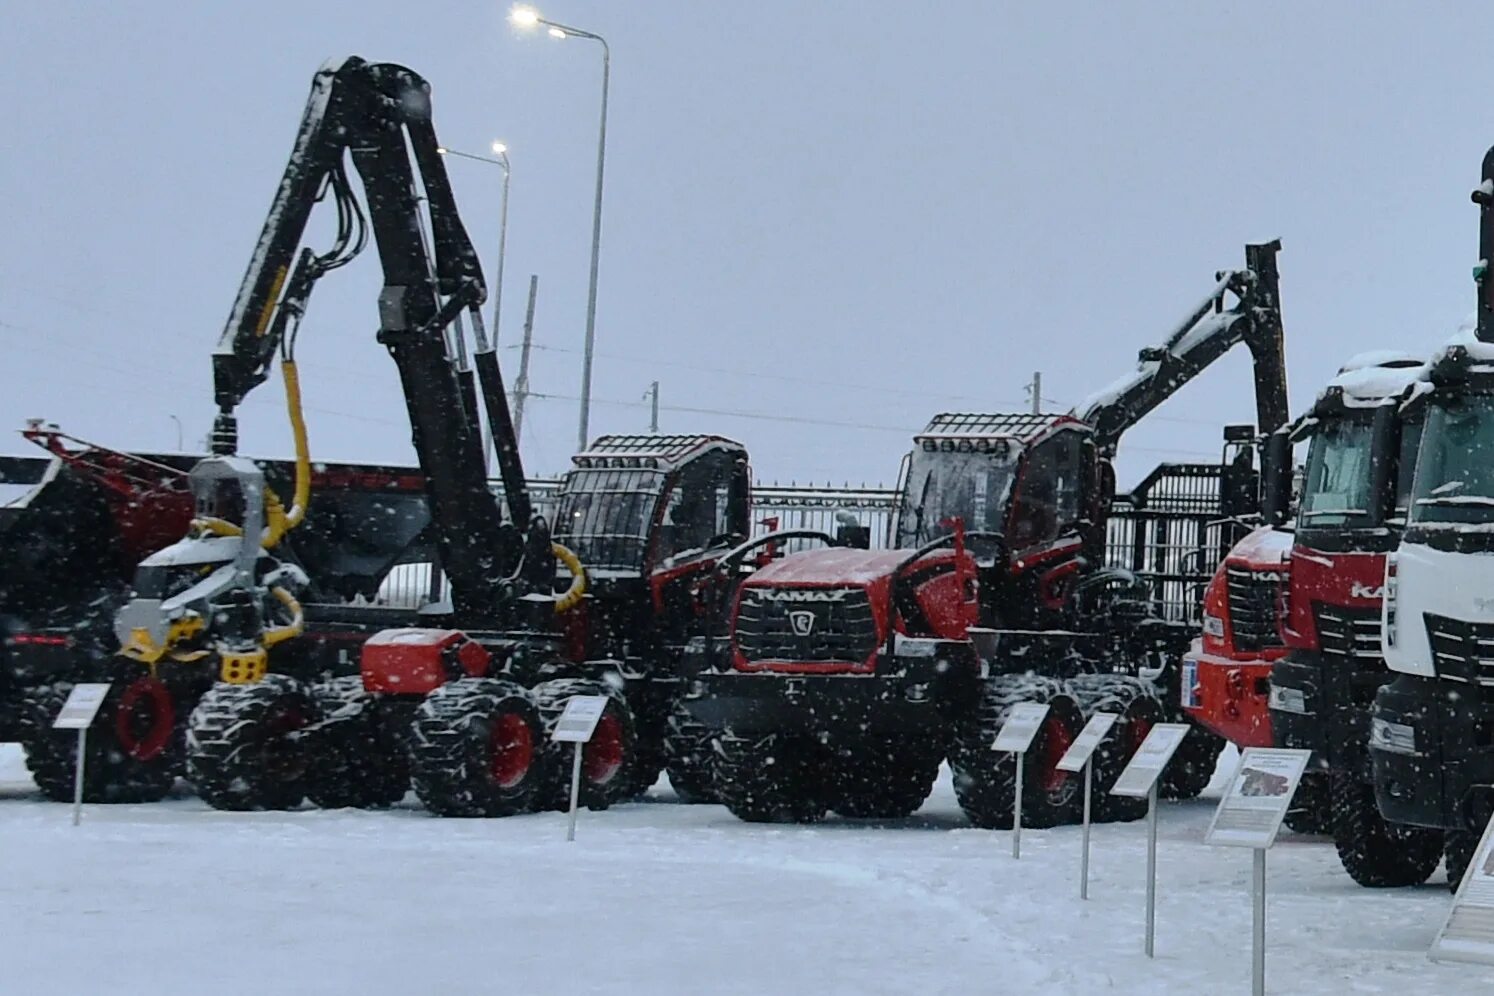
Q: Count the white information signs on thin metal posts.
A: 7